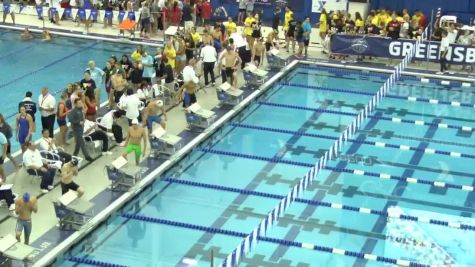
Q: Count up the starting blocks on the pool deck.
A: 8